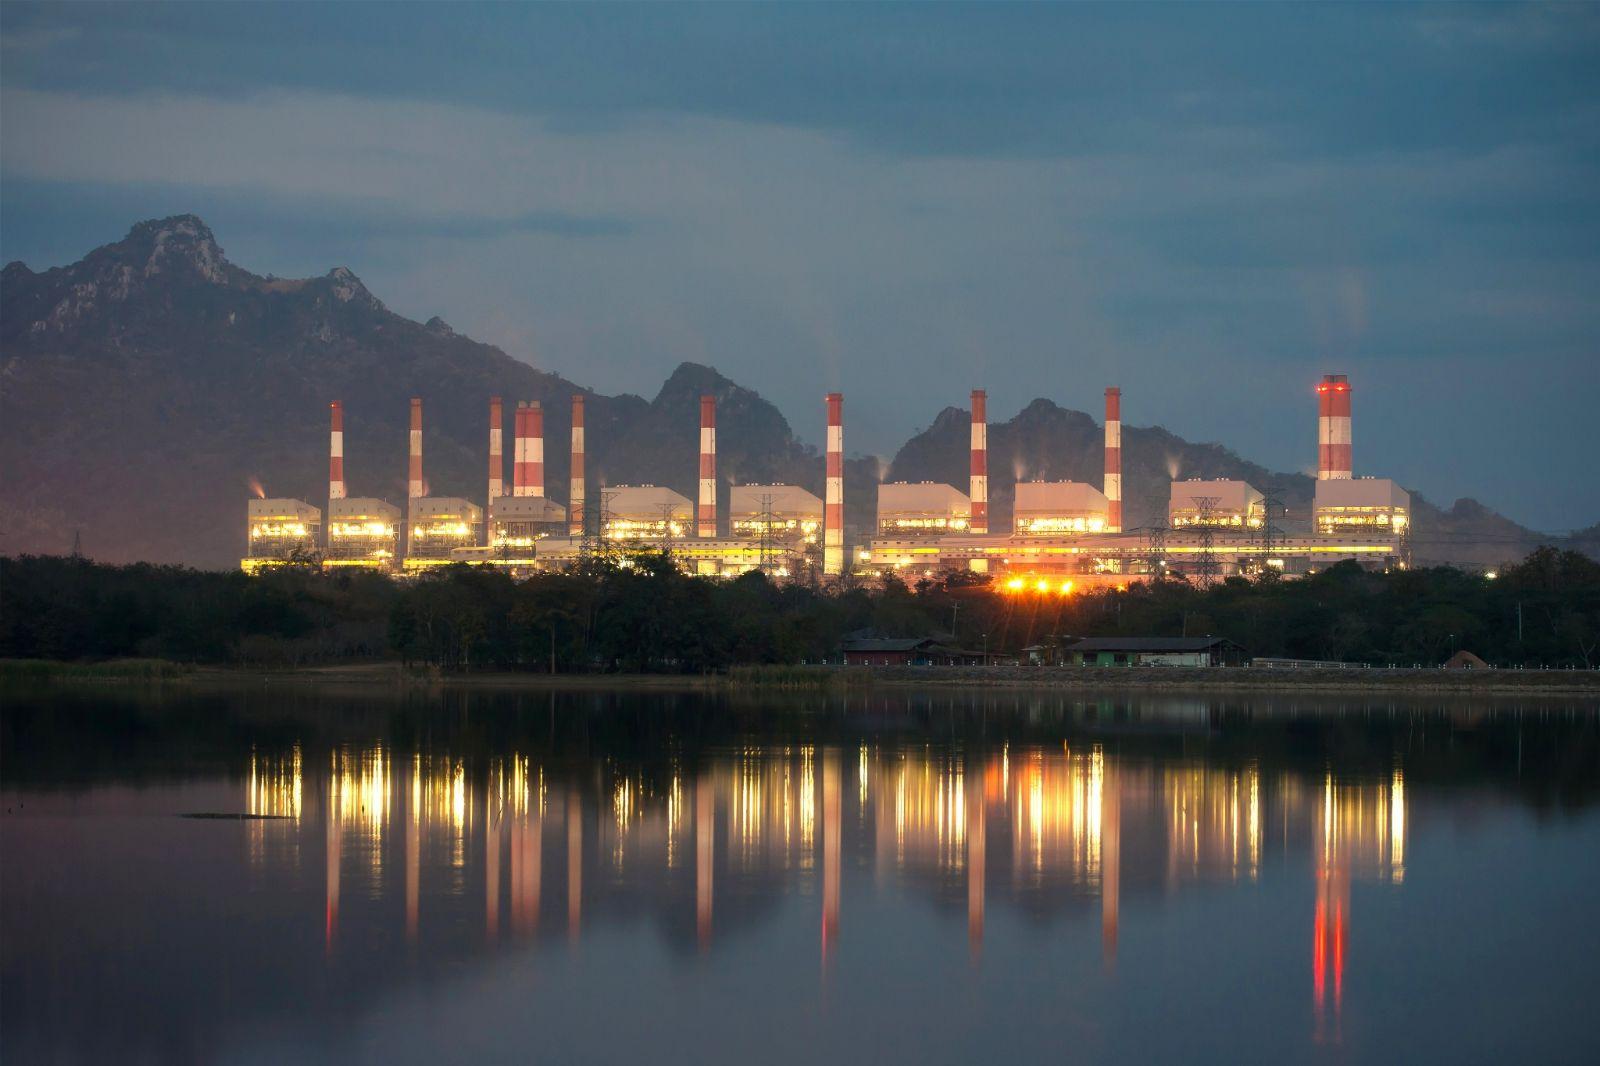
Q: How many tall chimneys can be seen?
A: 10